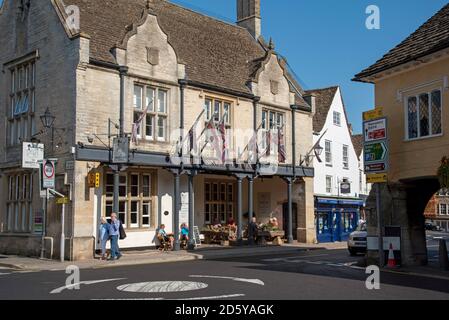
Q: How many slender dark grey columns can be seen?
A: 6